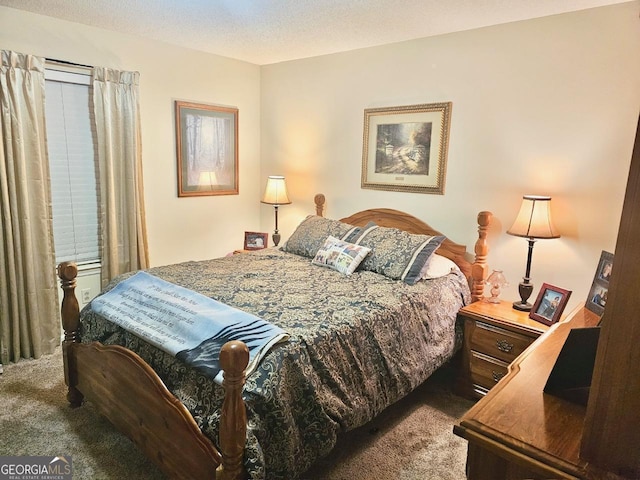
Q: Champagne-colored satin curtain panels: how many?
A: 2